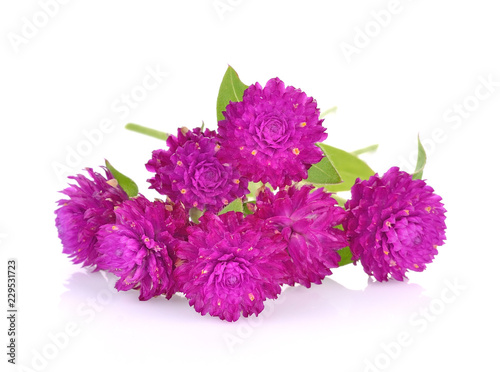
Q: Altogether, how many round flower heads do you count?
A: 7